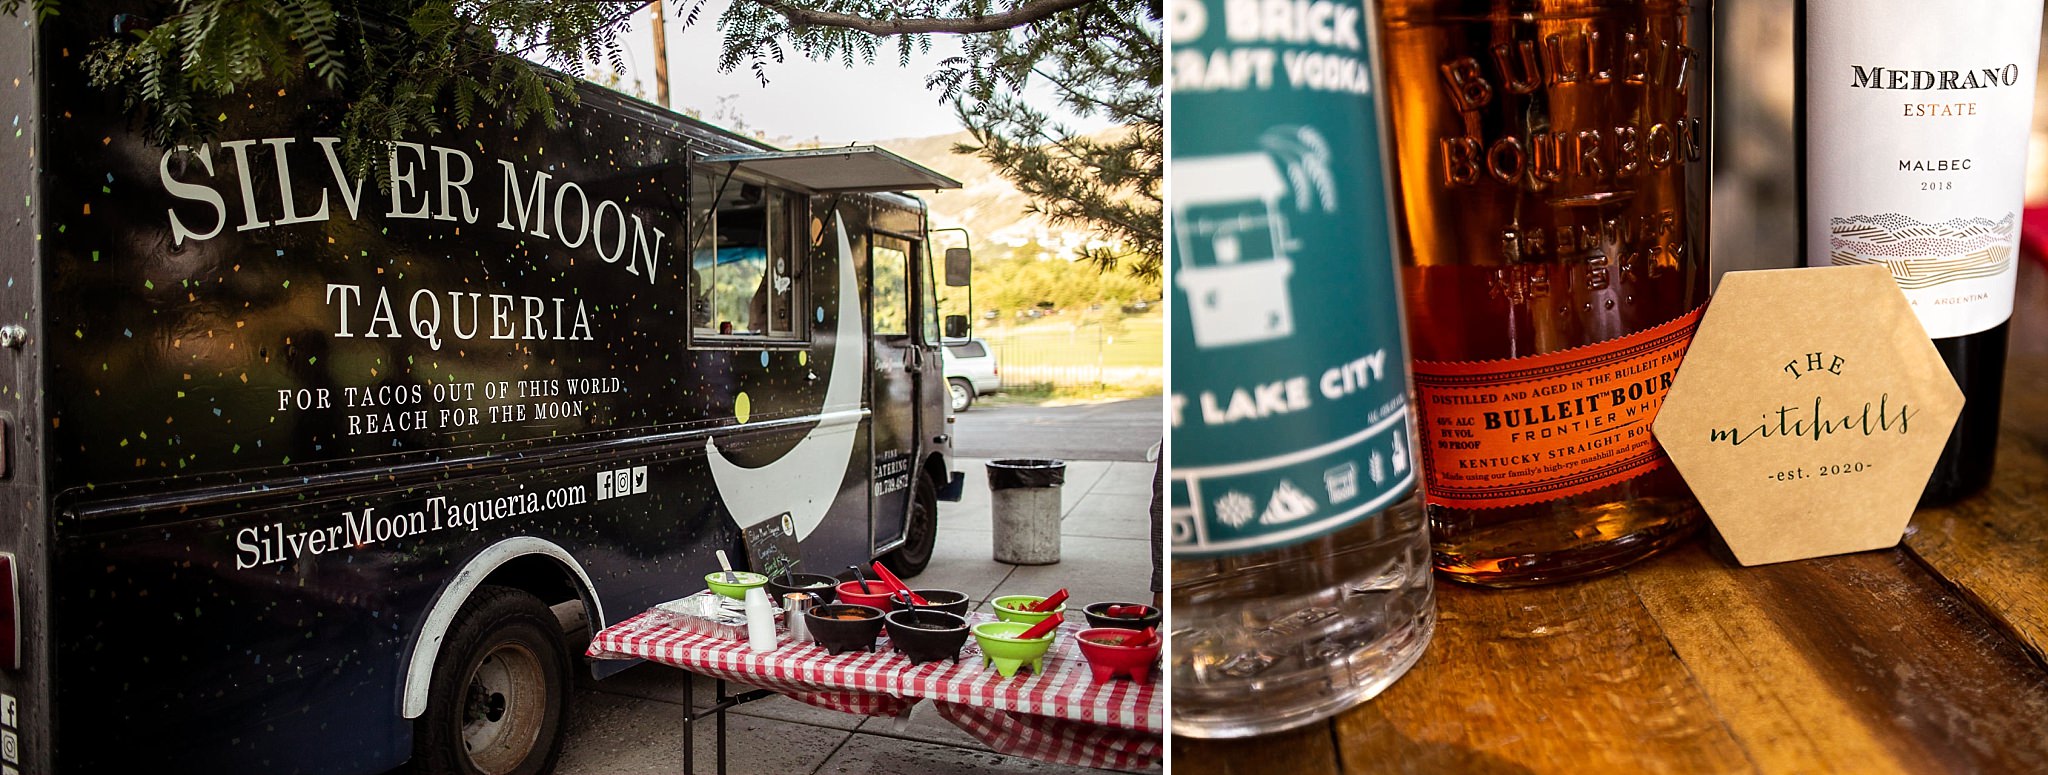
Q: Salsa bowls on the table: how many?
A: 10